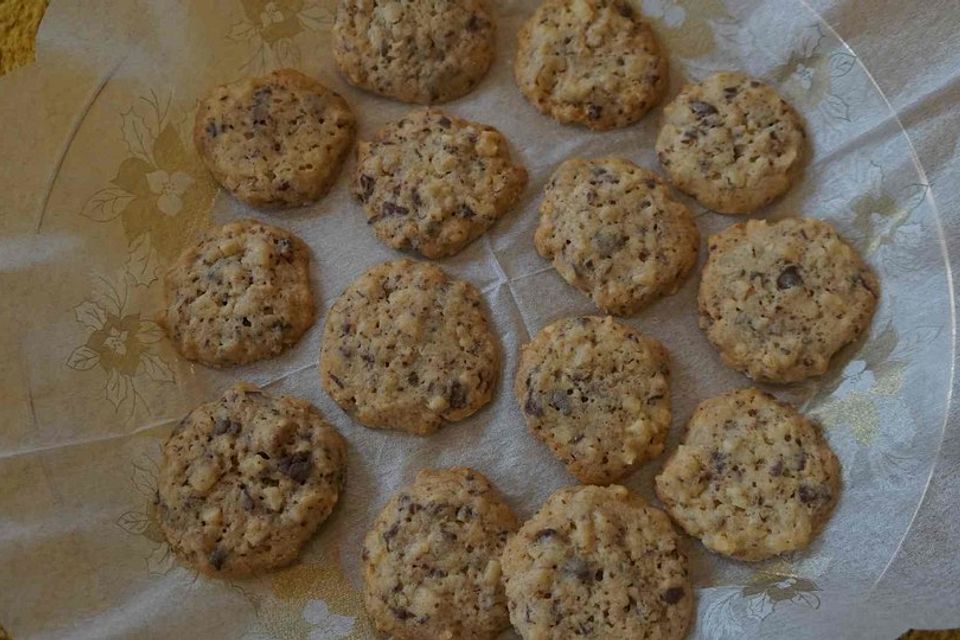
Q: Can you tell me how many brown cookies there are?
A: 14